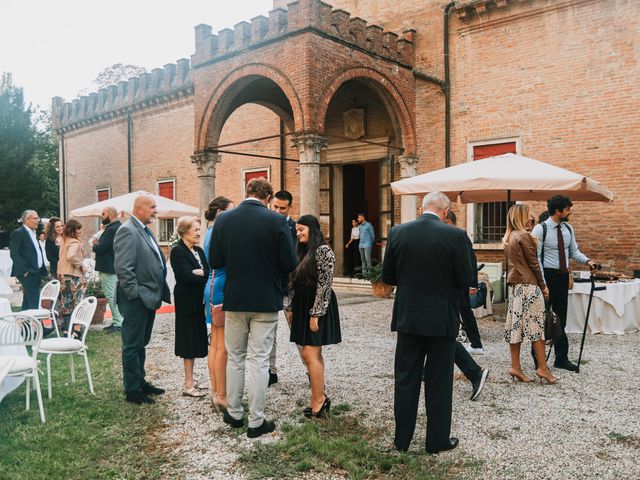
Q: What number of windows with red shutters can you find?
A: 4